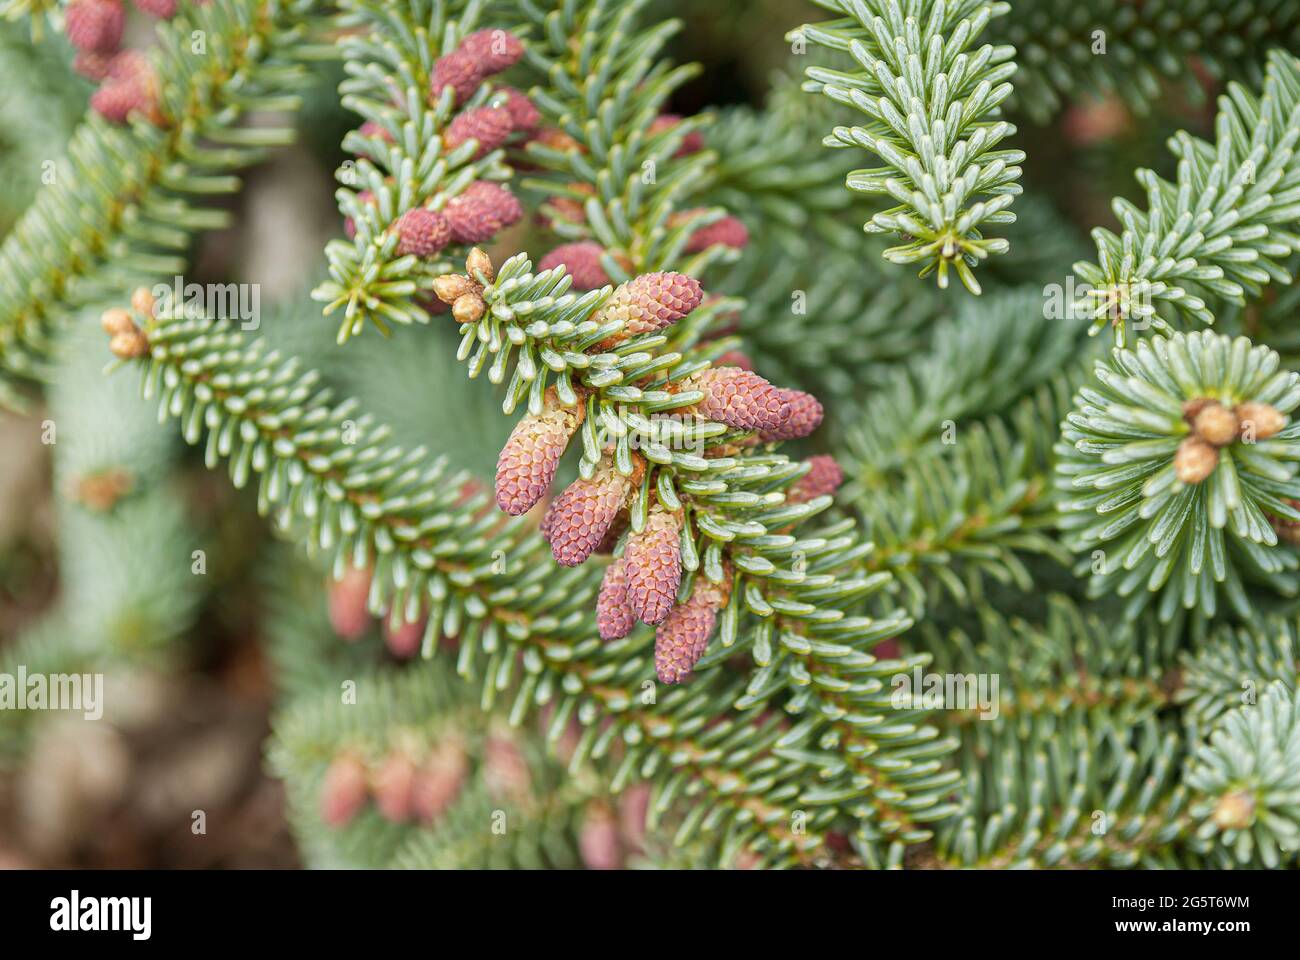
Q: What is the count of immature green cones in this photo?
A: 0